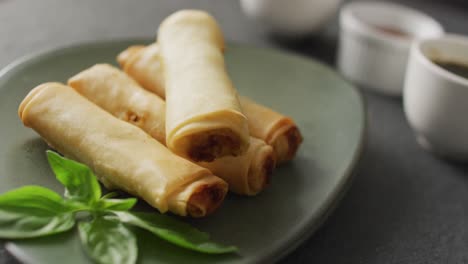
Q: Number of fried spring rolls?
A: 4